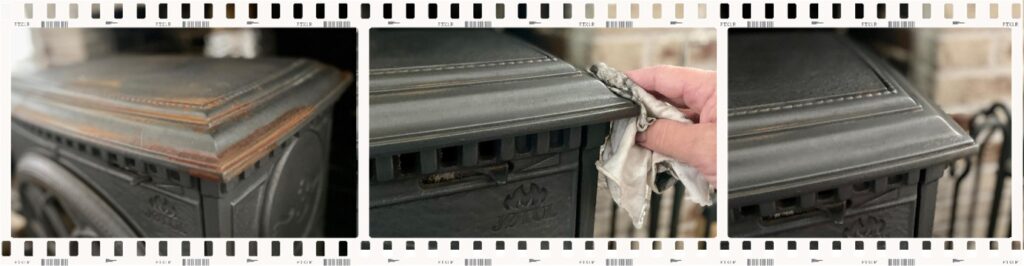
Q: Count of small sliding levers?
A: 3